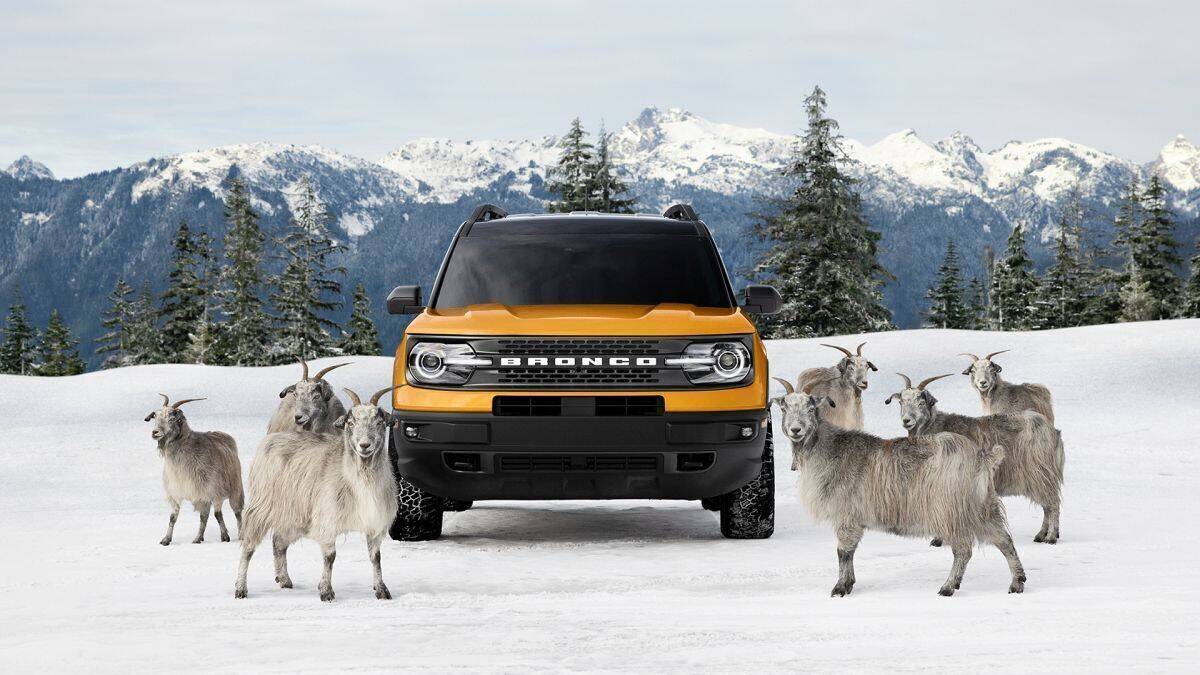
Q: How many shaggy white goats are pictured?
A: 7